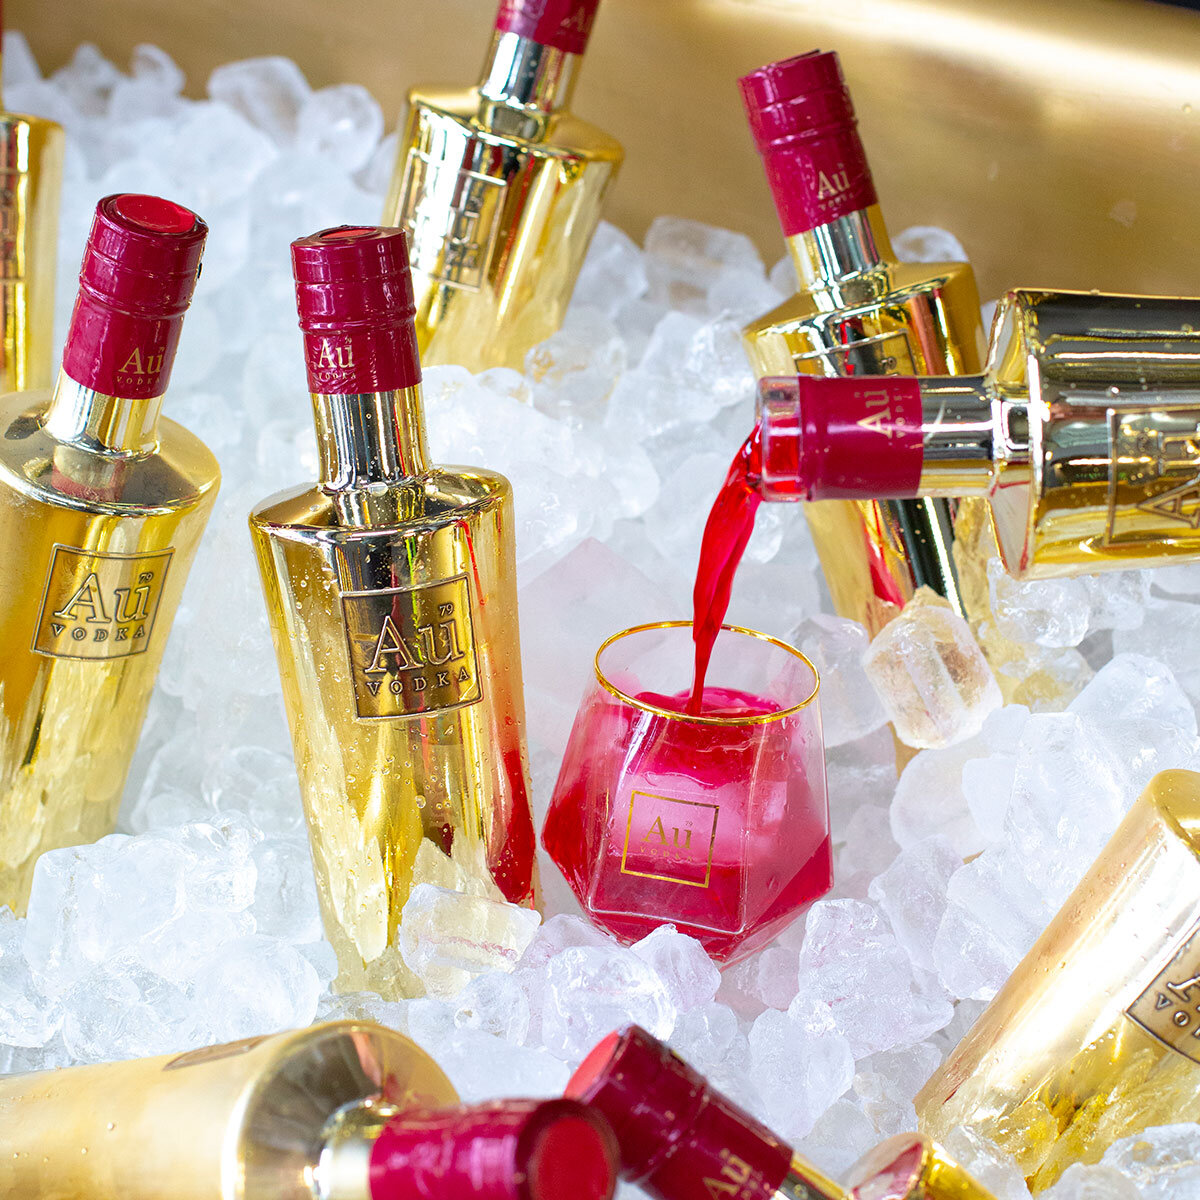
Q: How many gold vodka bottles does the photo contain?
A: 9